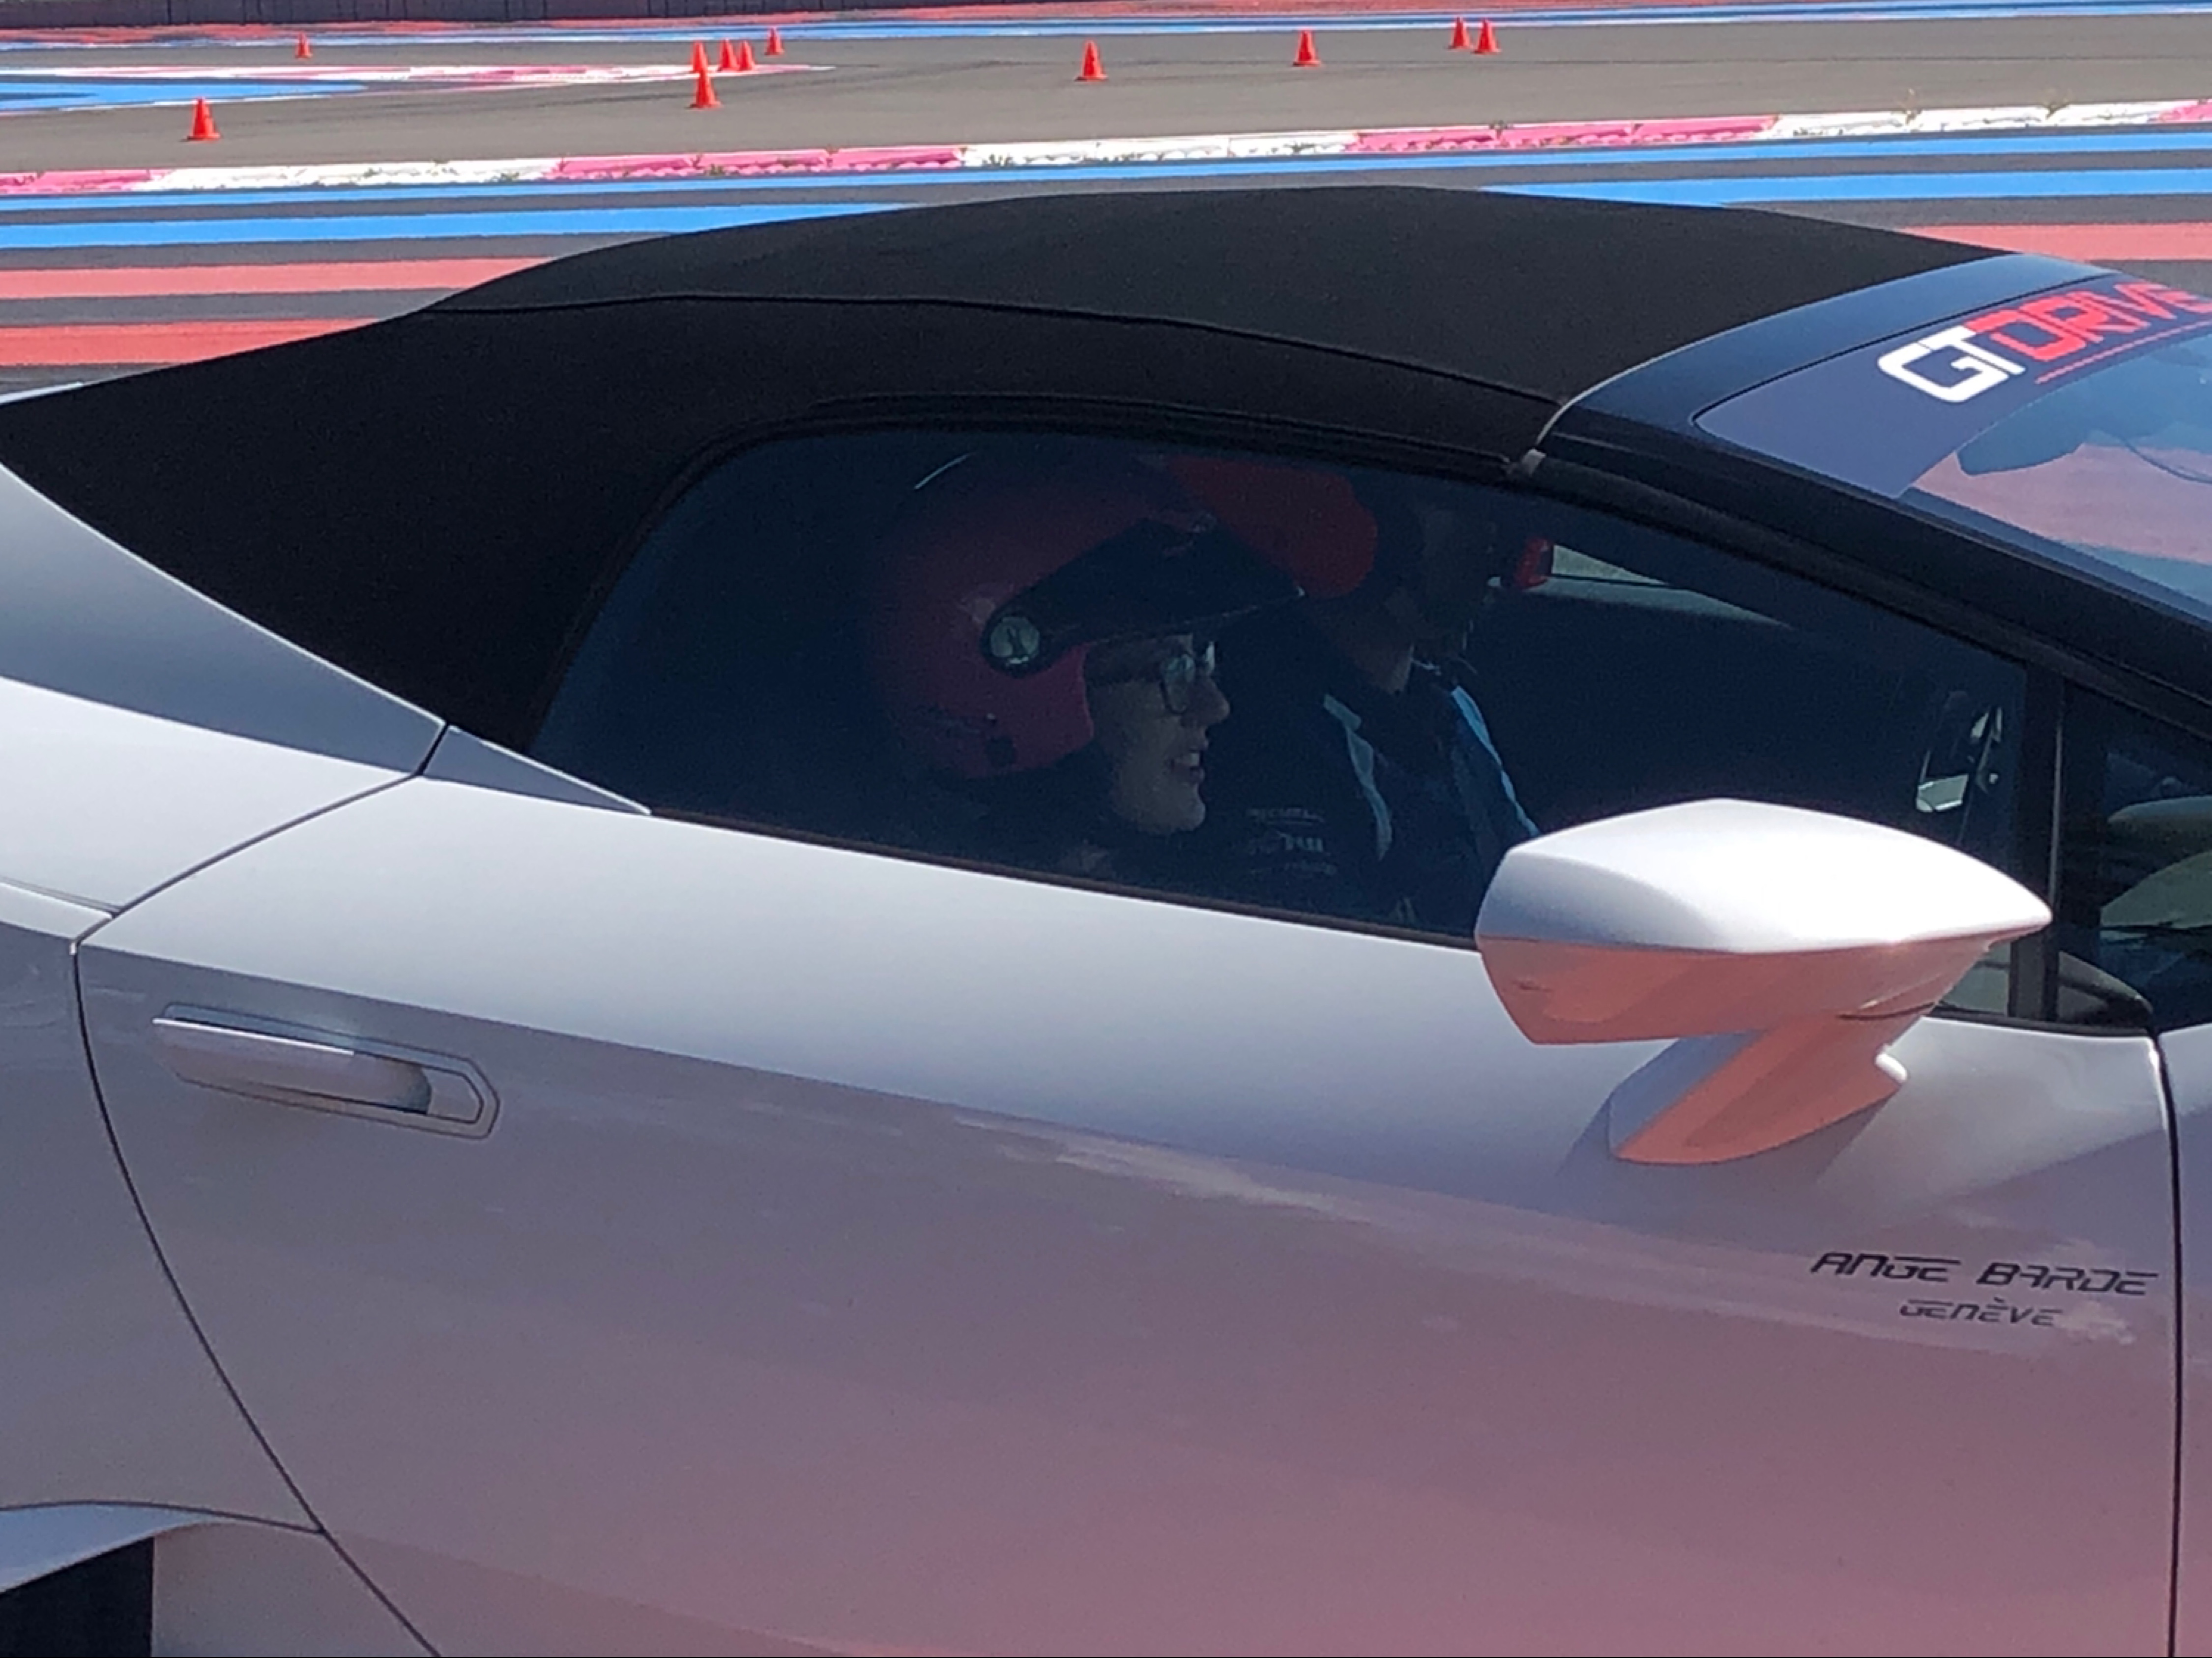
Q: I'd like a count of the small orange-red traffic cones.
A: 11